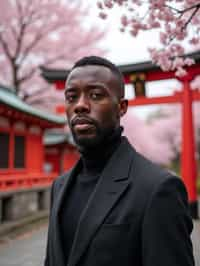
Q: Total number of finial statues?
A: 0